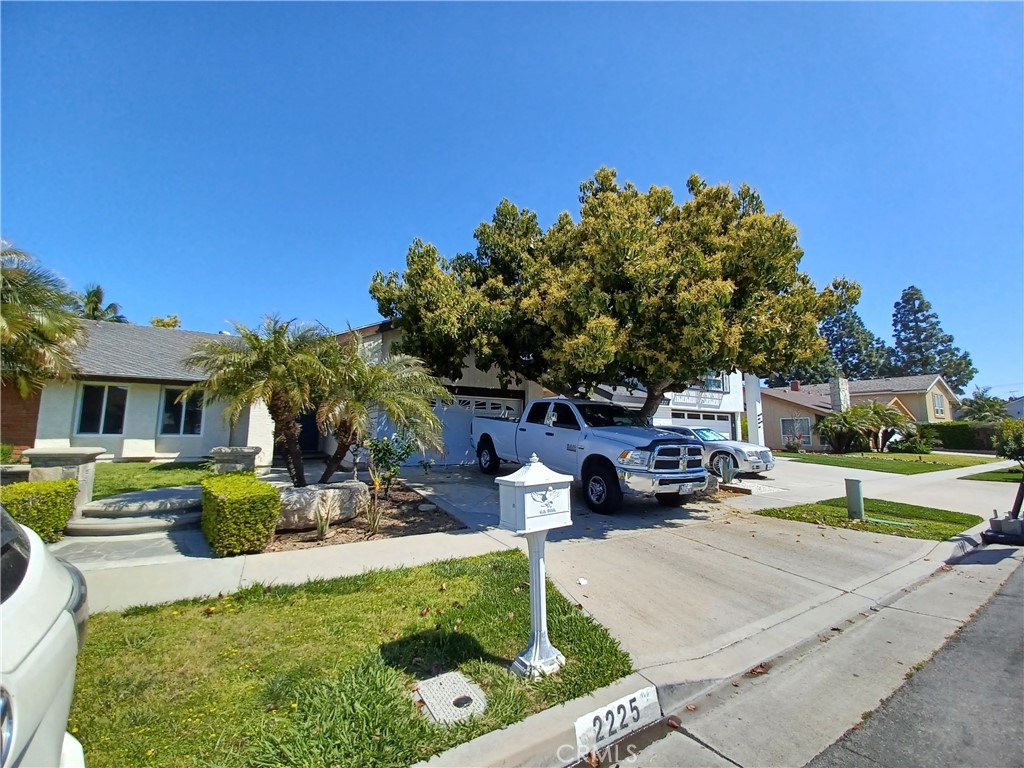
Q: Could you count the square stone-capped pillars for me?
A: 2